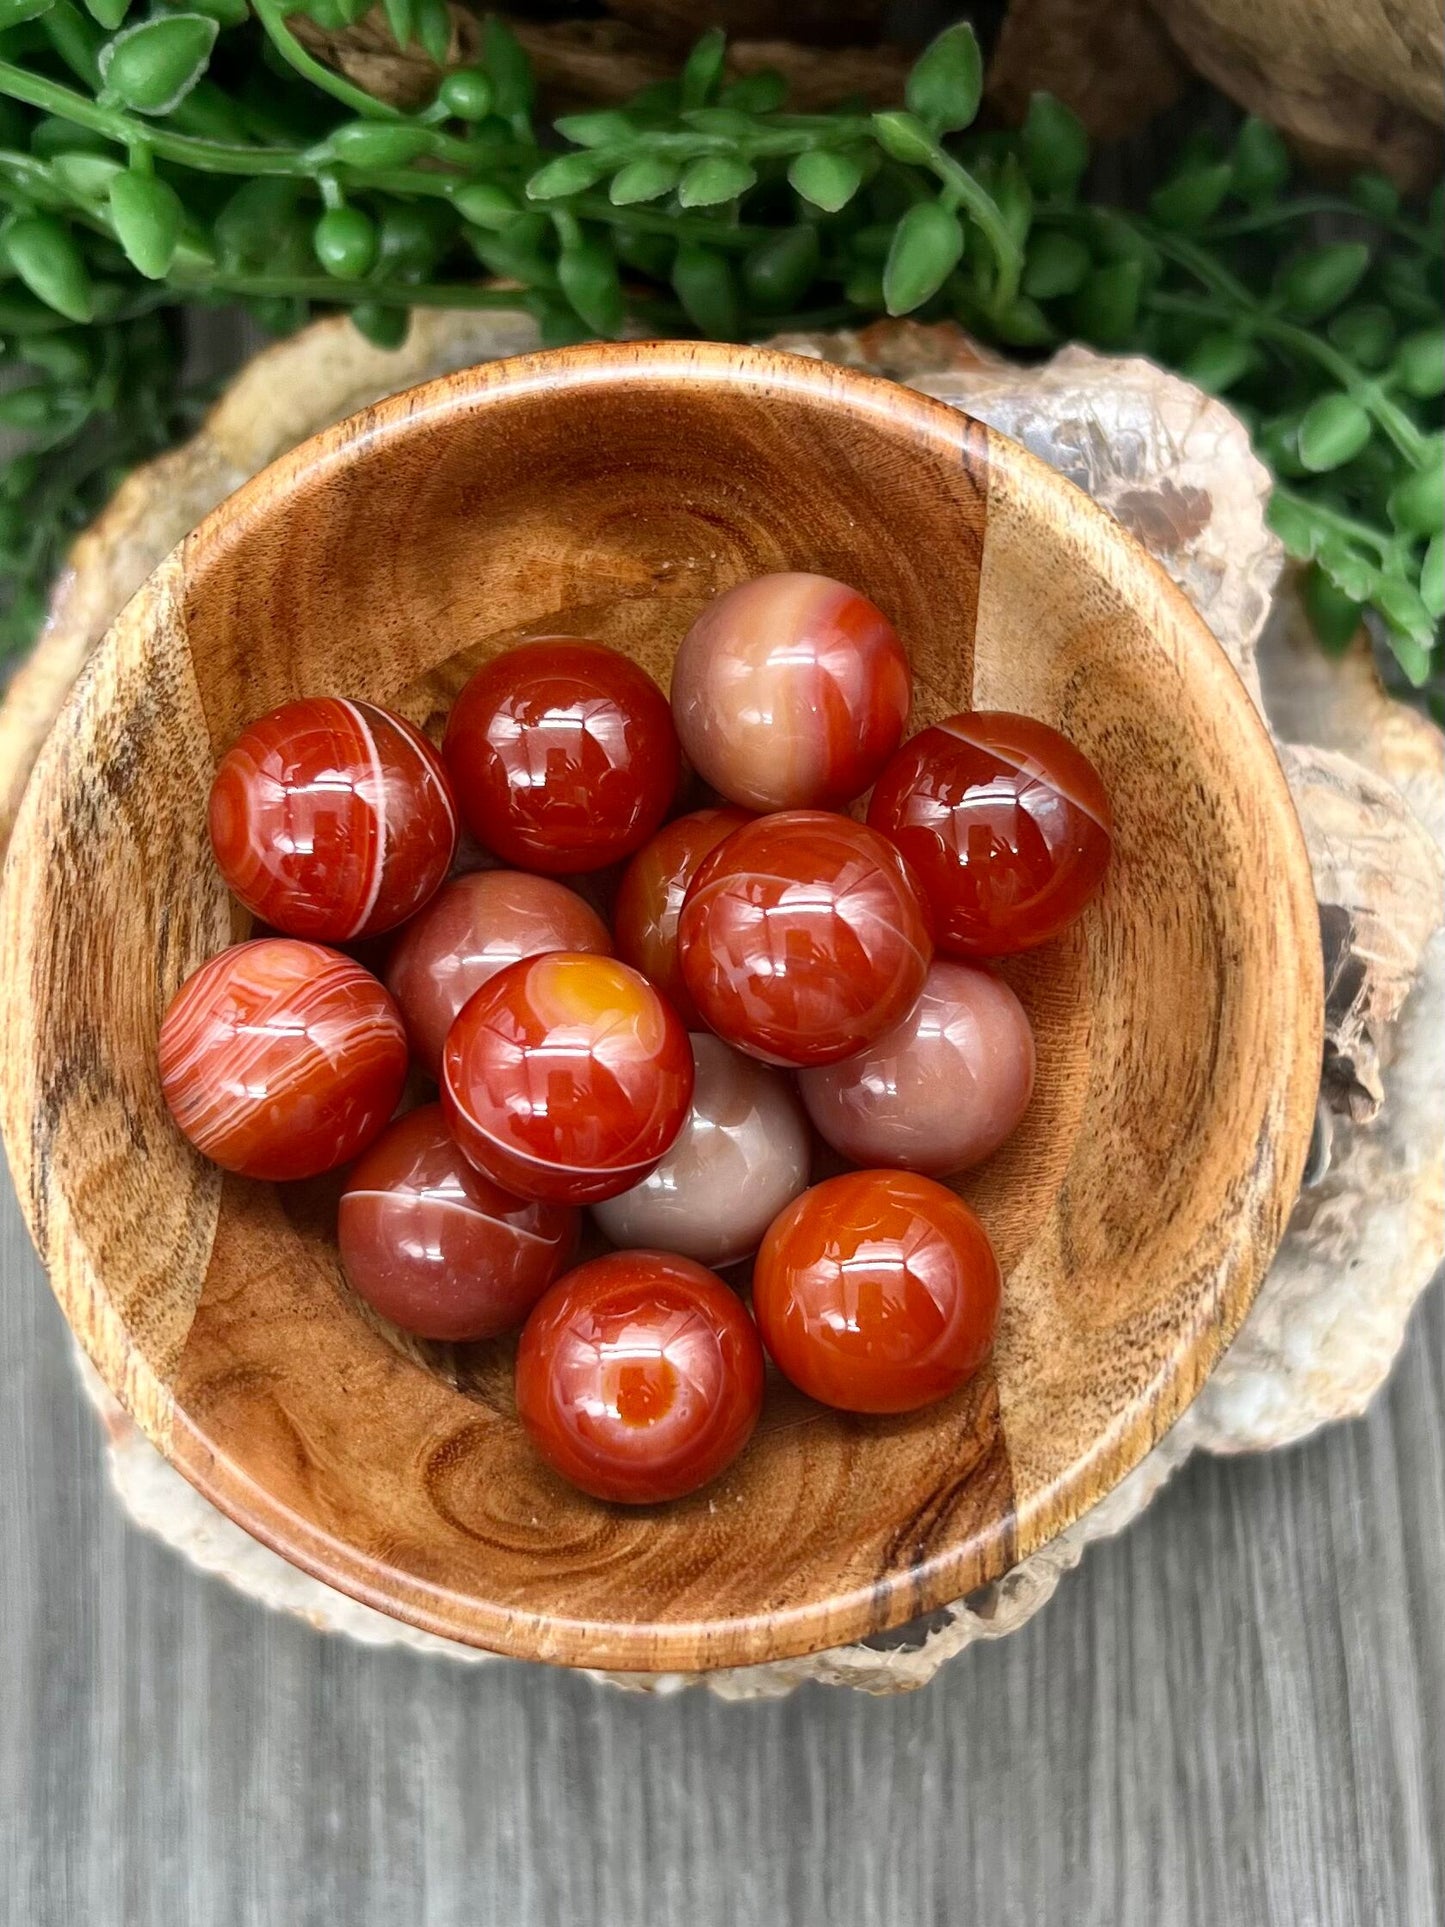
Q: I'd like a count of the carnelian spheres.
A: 14